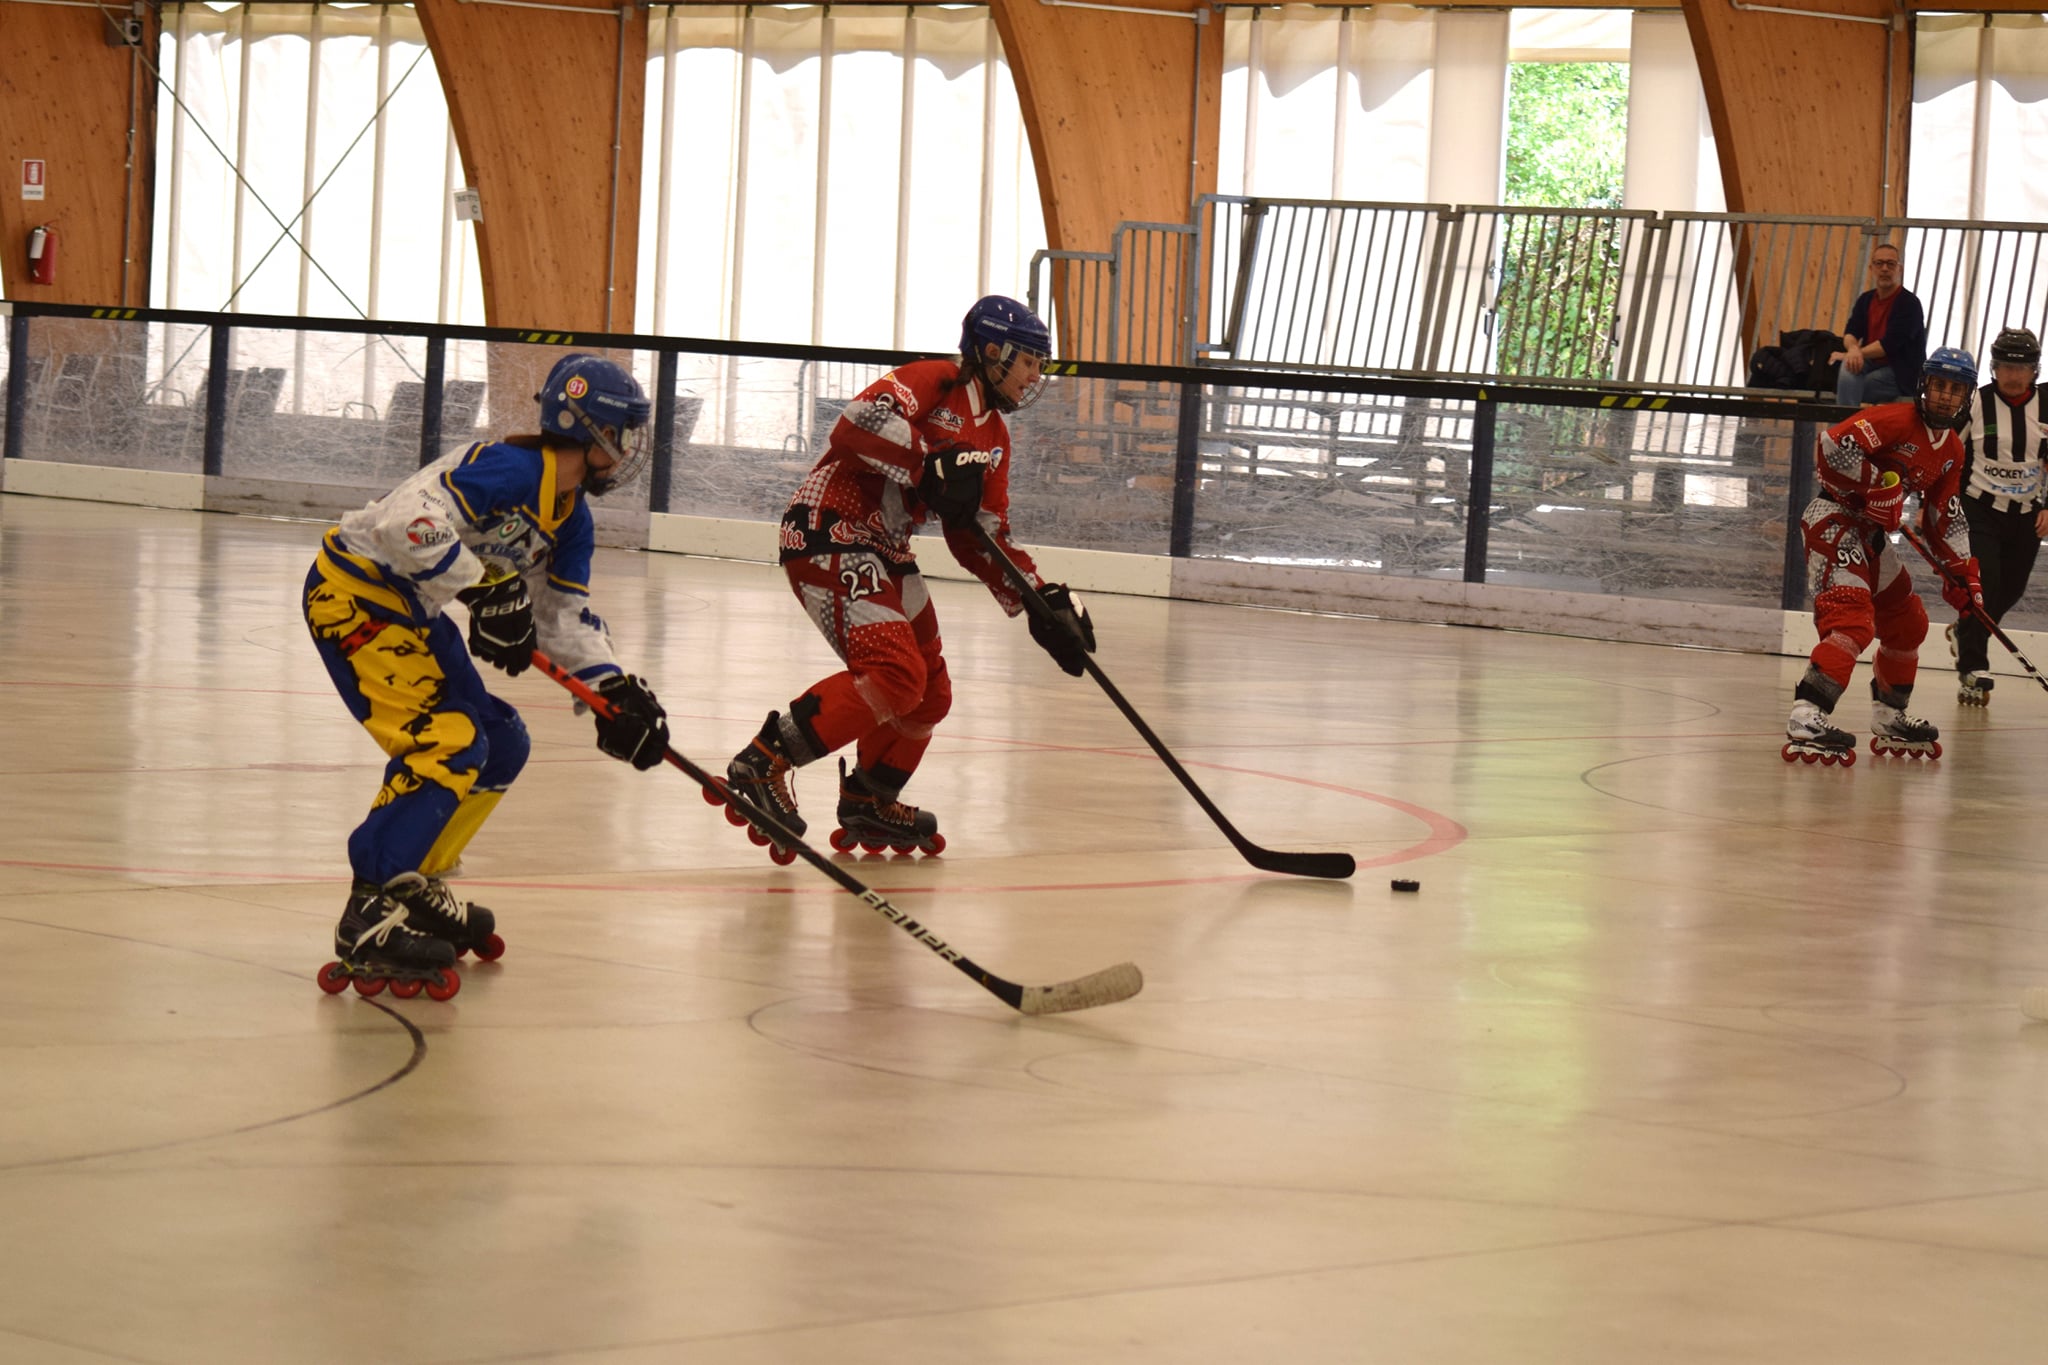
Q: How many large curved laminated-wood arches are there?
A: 4